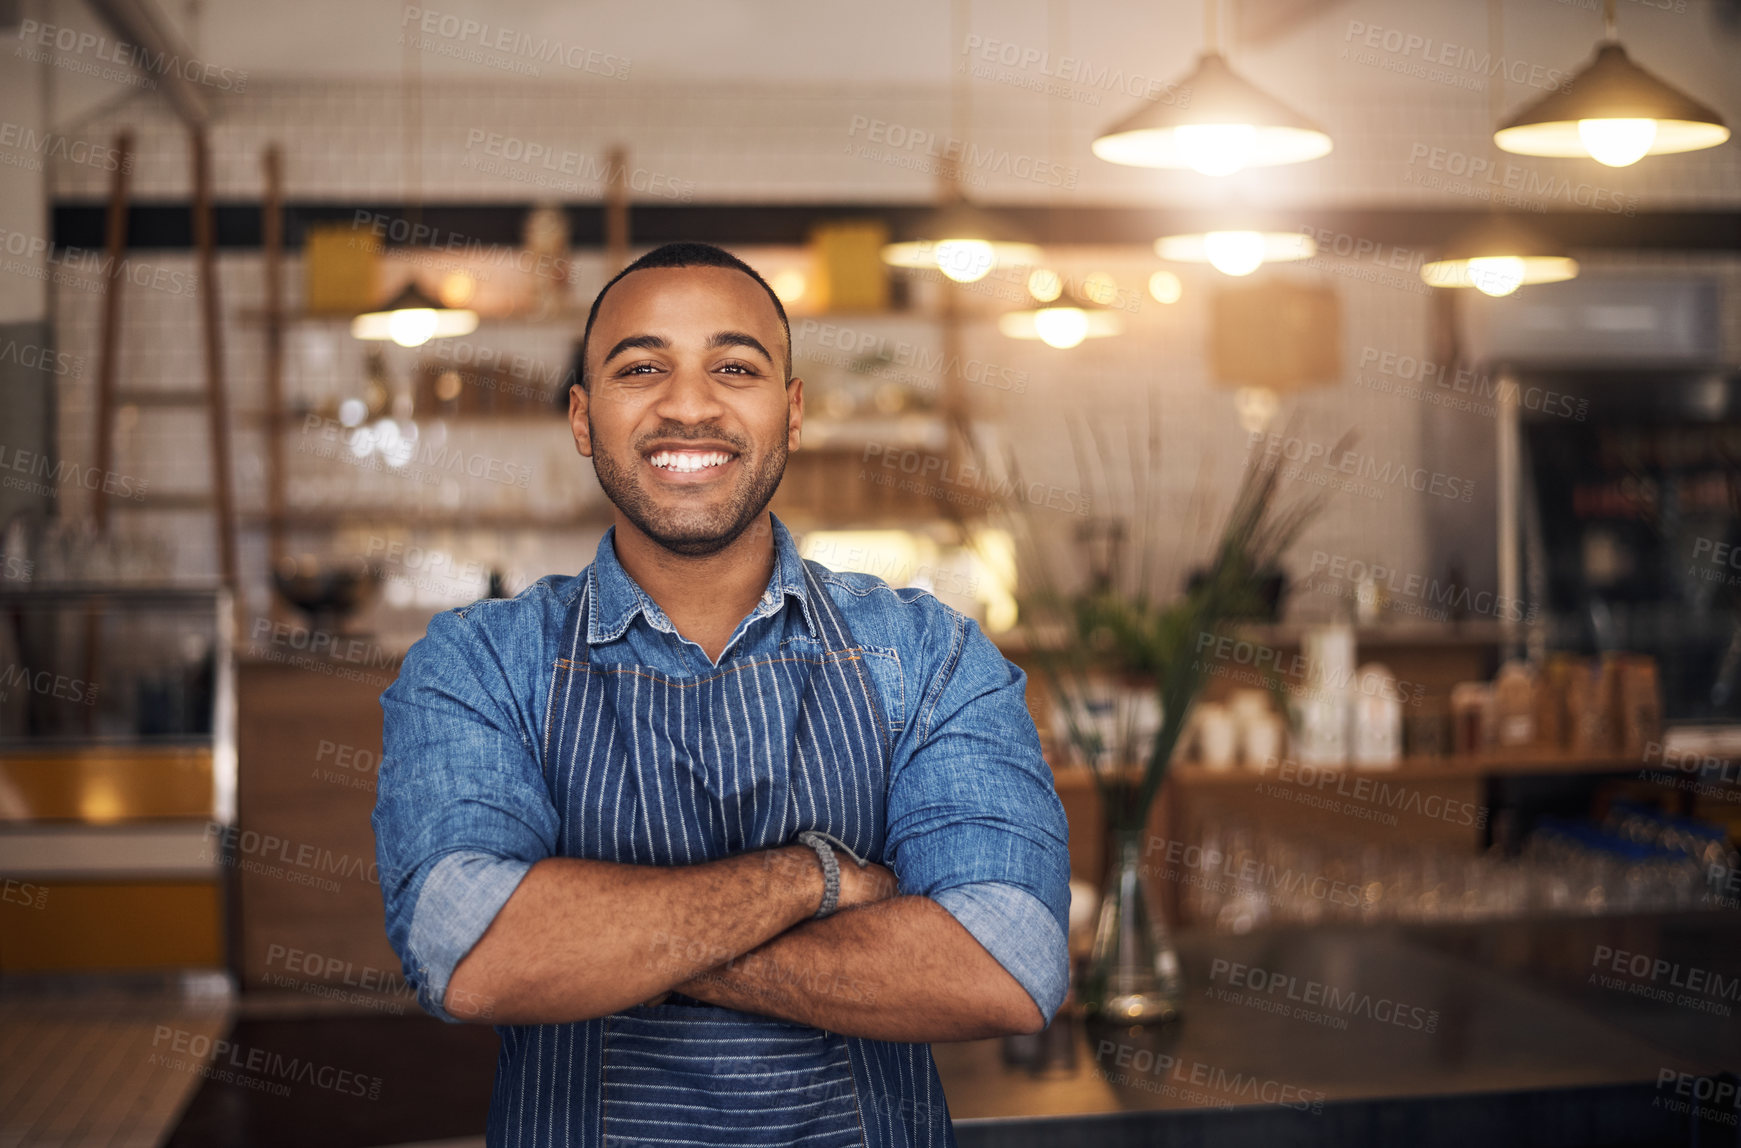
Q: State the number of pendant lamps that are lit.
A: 7